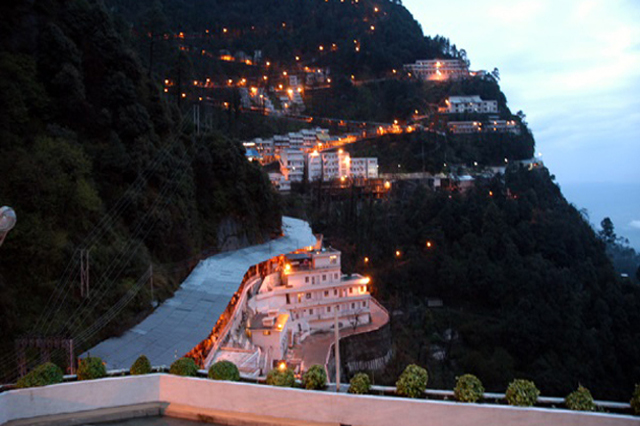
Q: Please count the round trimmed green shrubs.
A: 13